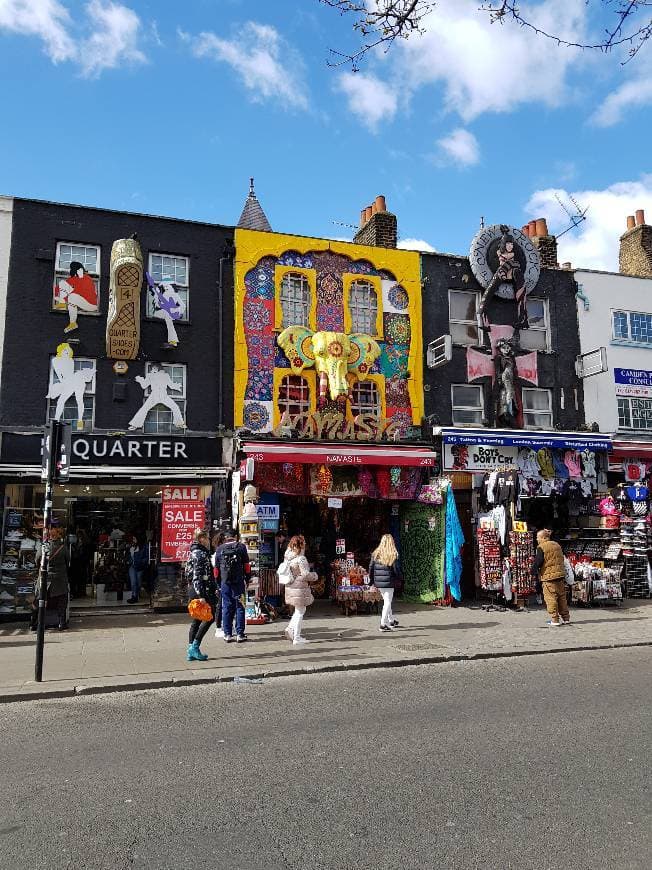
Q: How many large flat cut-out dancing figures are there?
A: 4